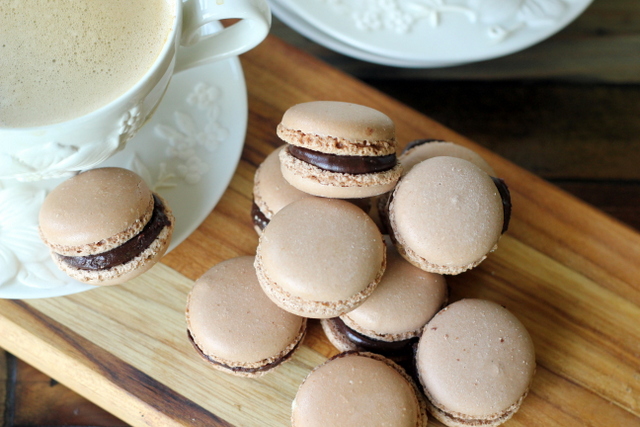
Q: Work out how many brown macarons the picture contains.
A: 10